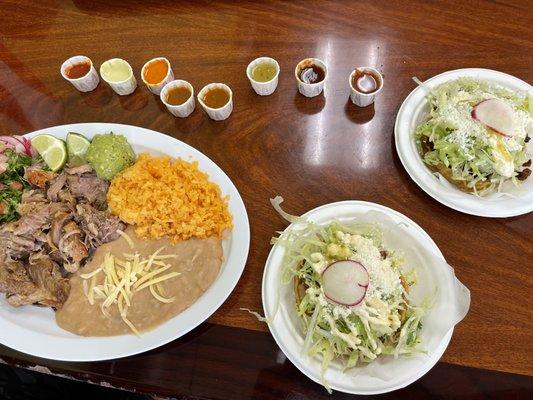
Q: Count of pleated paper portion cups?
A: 8